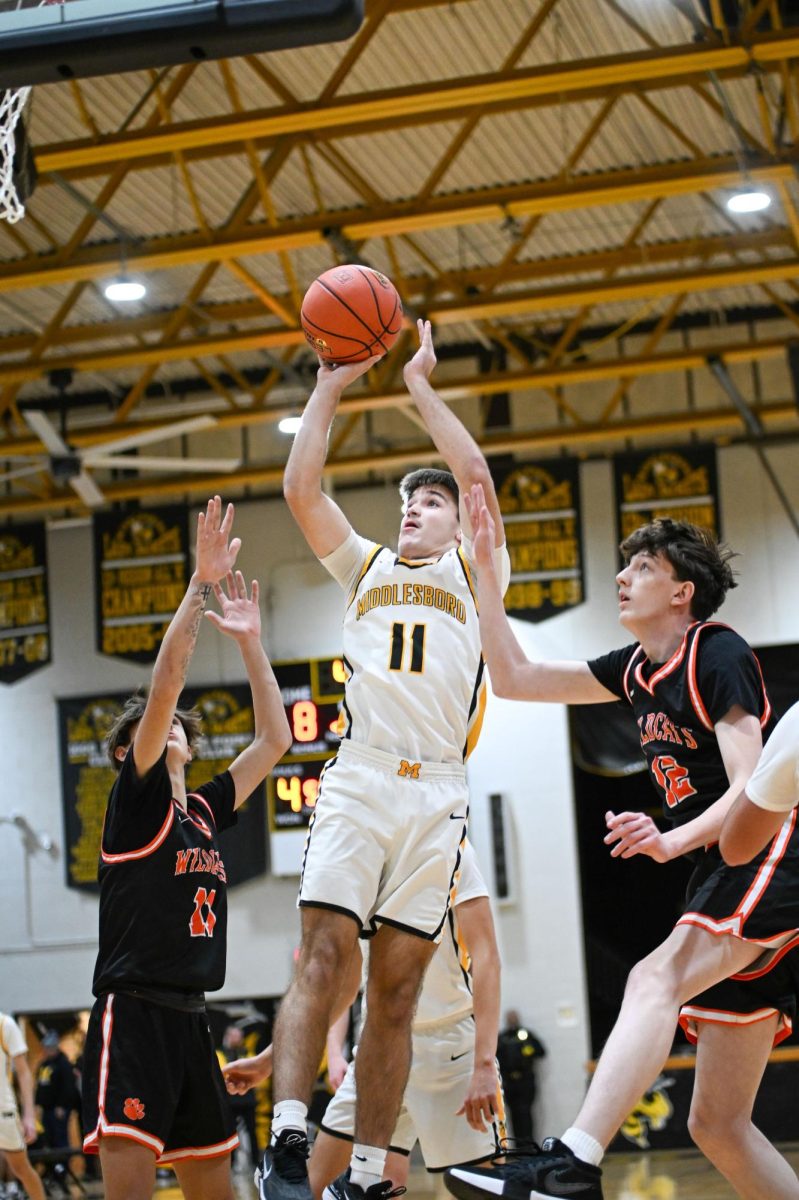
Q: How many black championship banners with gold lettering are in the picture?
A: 4